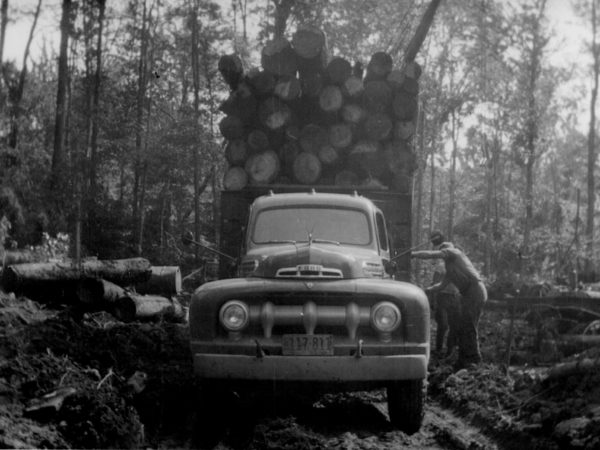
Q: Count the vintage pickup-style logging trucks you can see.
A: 1